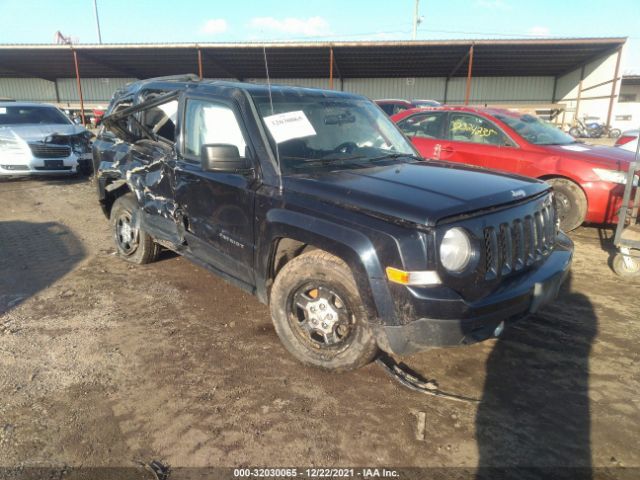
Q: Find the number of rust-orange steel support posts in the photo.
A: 5